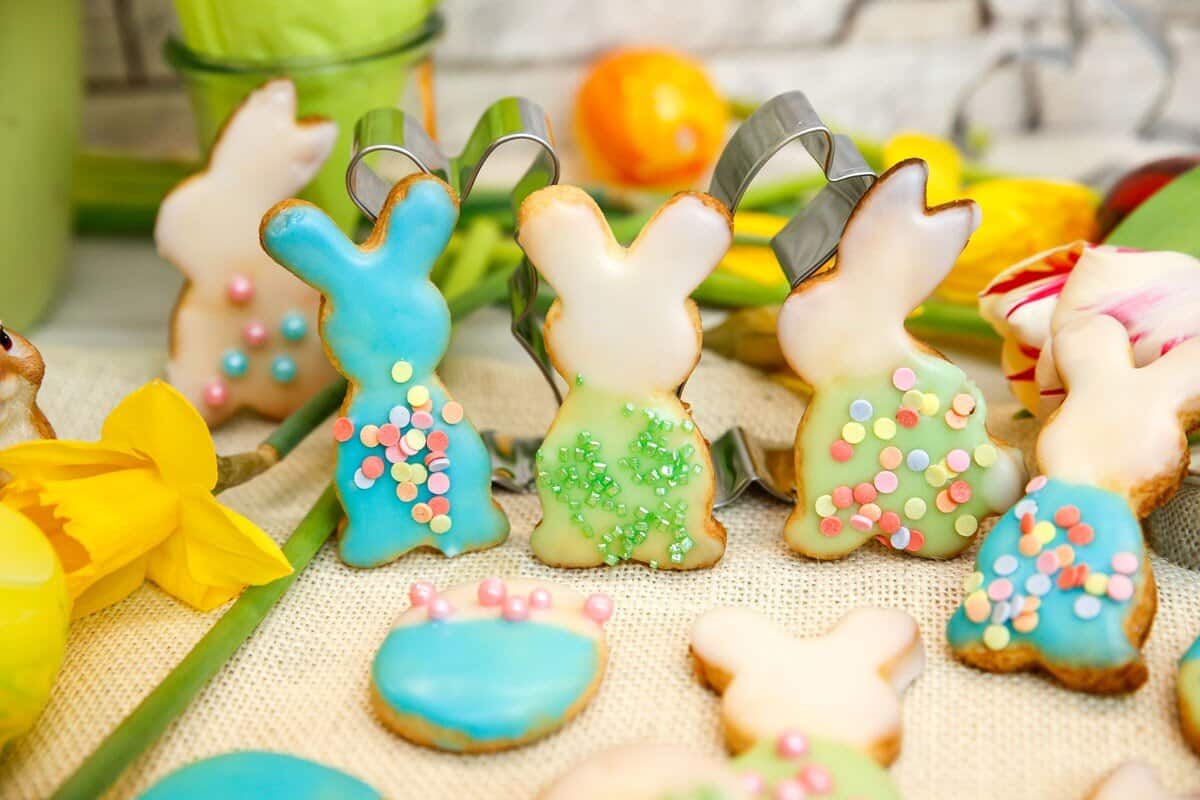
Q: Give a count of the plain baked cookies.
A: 0